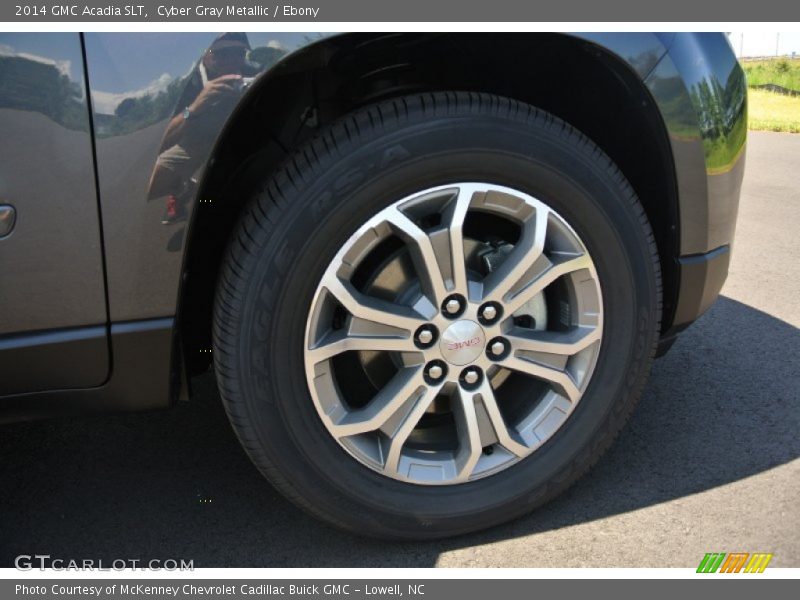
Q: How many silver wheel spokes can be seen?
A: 12